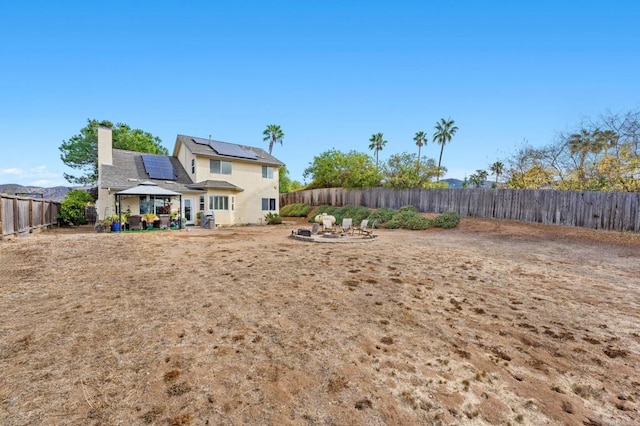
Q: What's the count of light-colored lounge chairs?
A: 3